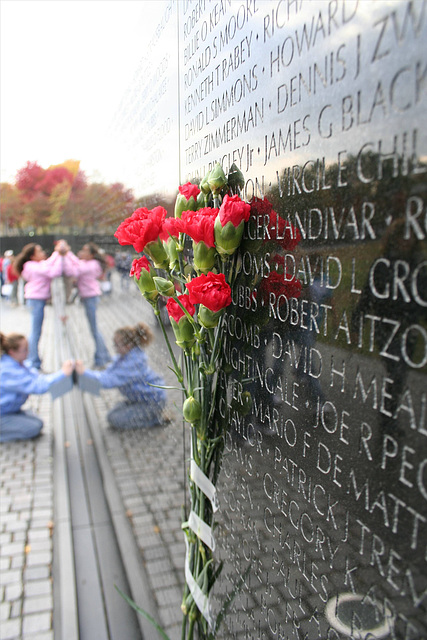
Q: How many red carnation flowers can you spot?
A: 8